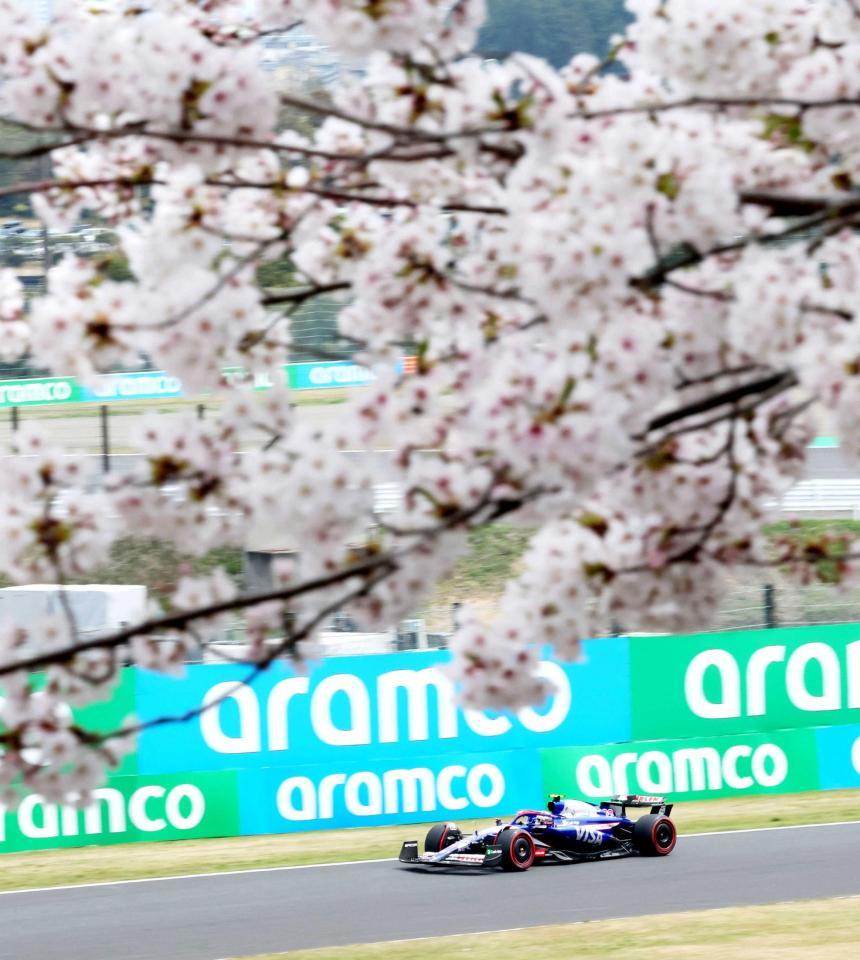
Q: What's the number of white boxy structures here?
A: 1